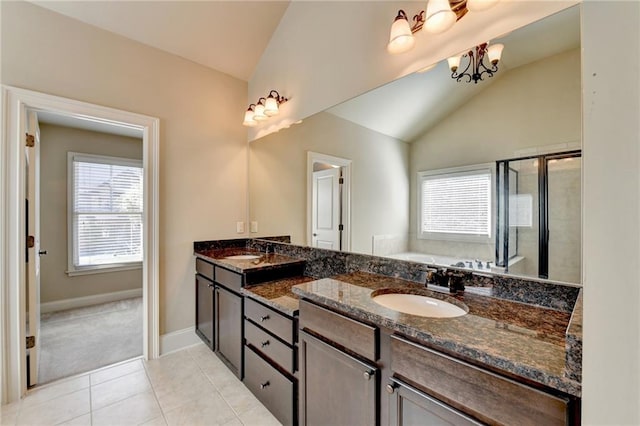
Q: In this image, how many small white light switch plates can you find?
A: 2